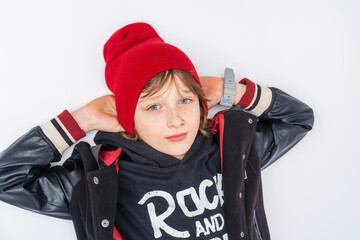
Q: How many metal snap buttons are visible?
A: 6